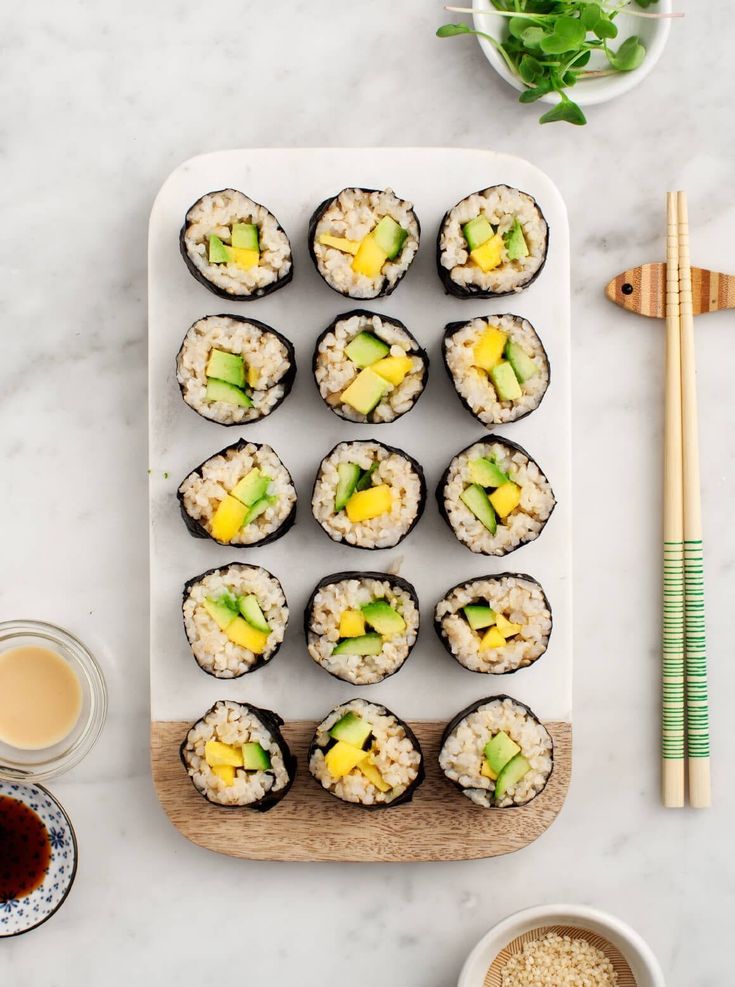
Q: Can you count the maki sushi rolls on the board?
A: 15